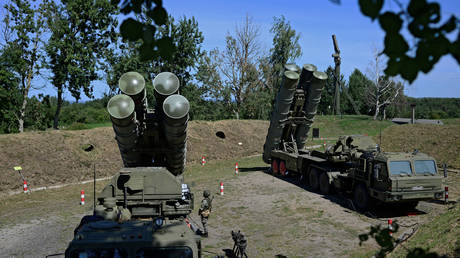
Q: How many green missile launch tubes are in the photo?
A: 8